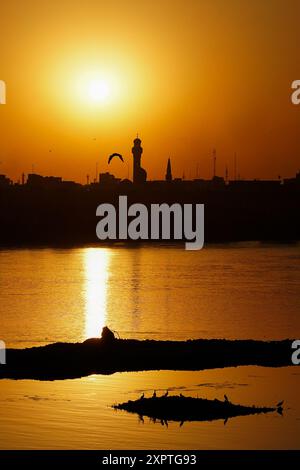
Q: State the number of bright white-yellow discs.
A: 1